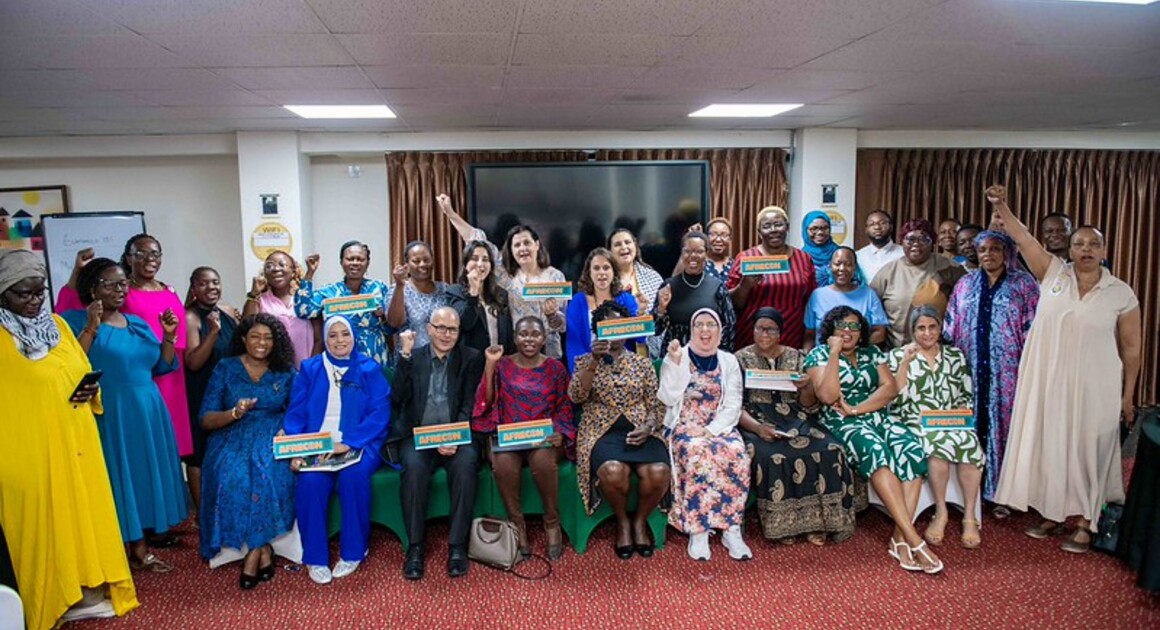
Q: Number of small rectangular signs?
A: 9